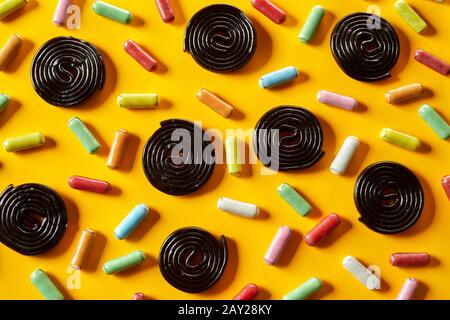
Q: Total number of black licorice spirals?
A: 8